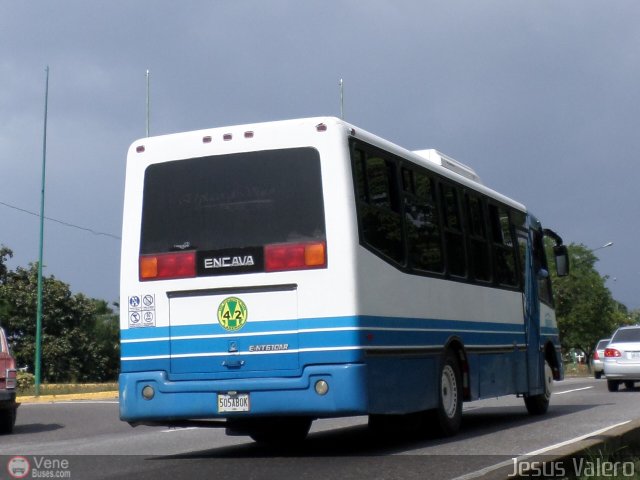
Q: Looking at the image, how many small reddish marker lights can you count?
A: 5